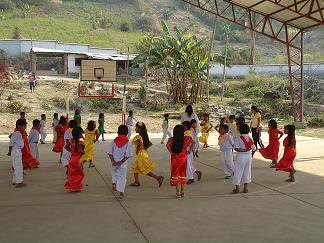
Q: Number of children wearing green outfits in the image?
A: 2